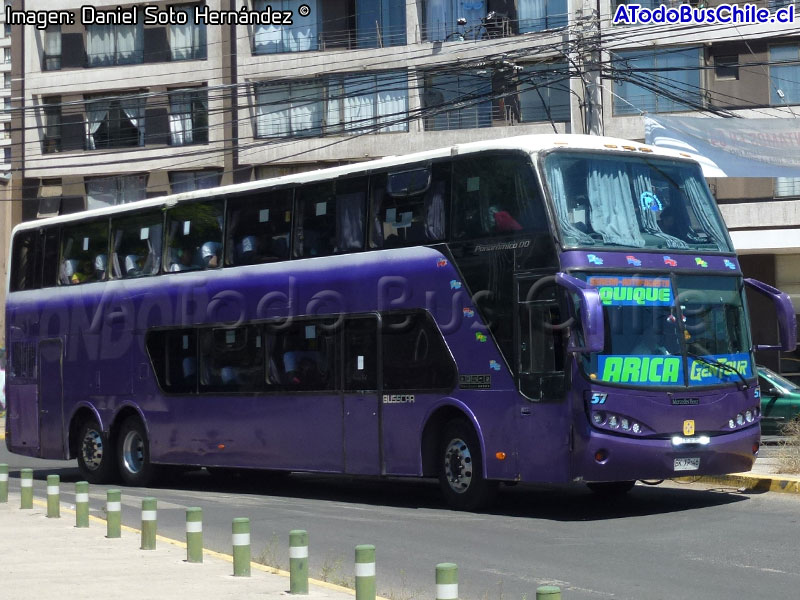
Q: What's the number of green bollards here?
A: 12